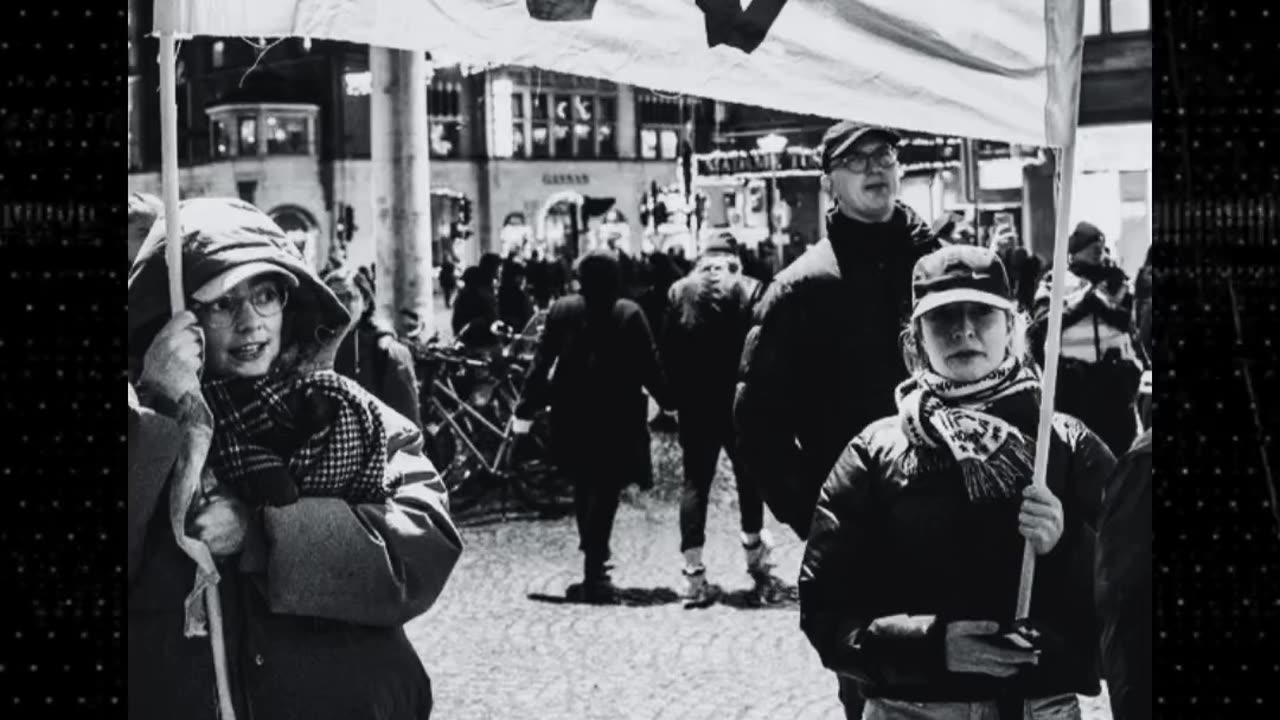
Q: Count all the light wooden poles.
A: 2